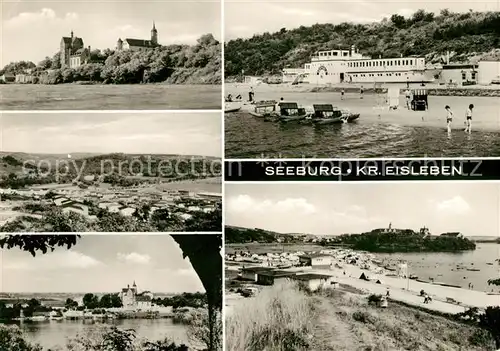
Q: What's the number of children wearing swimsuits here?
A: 2